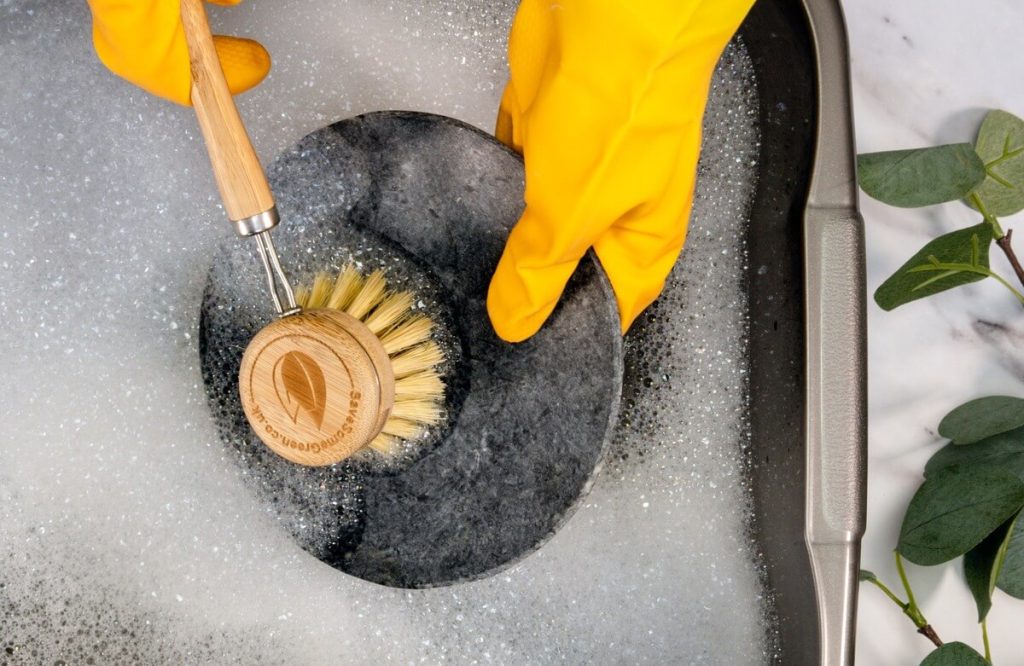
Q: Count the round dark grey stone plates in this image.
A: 1